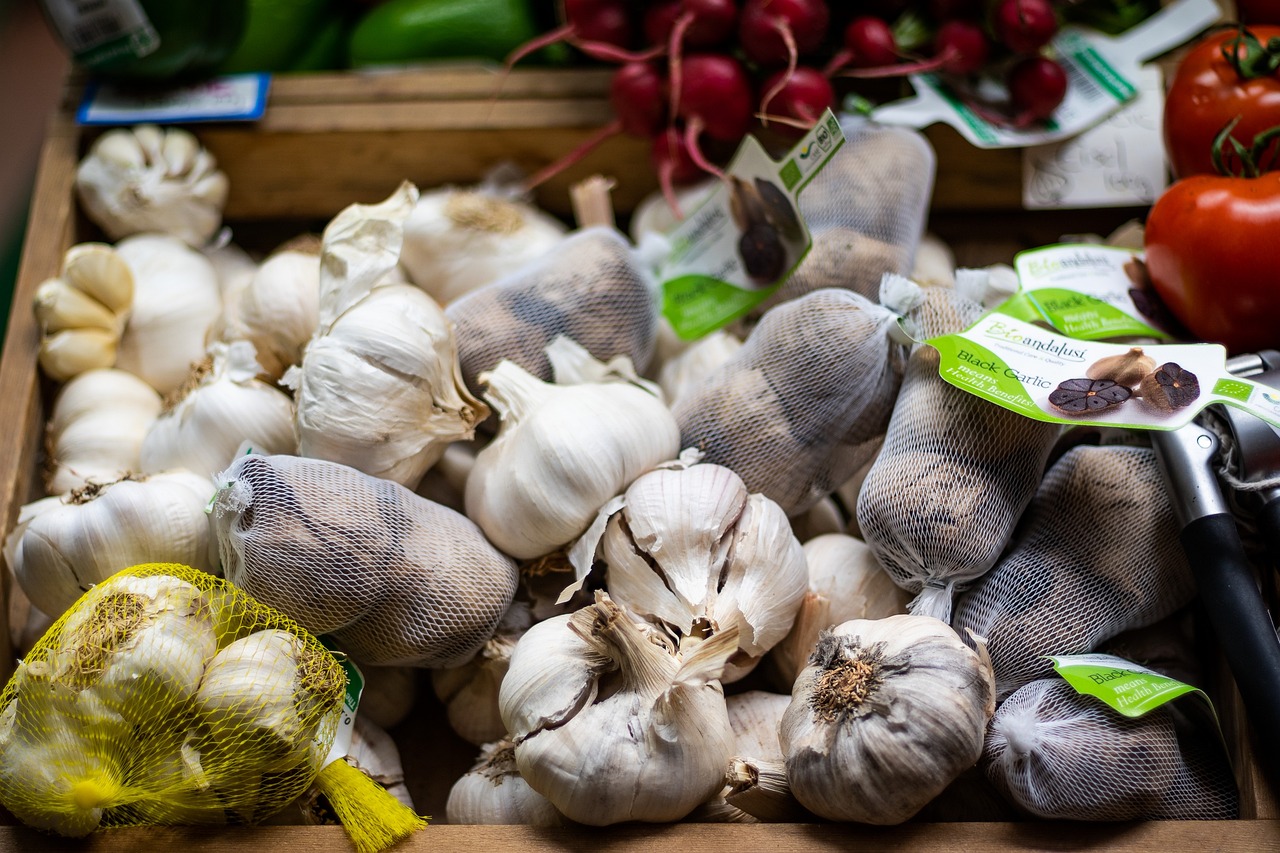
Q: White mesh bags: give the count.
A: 7